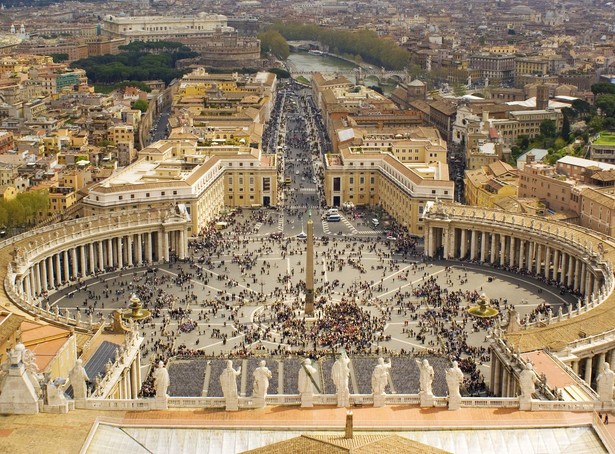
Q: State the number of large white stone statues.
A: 11